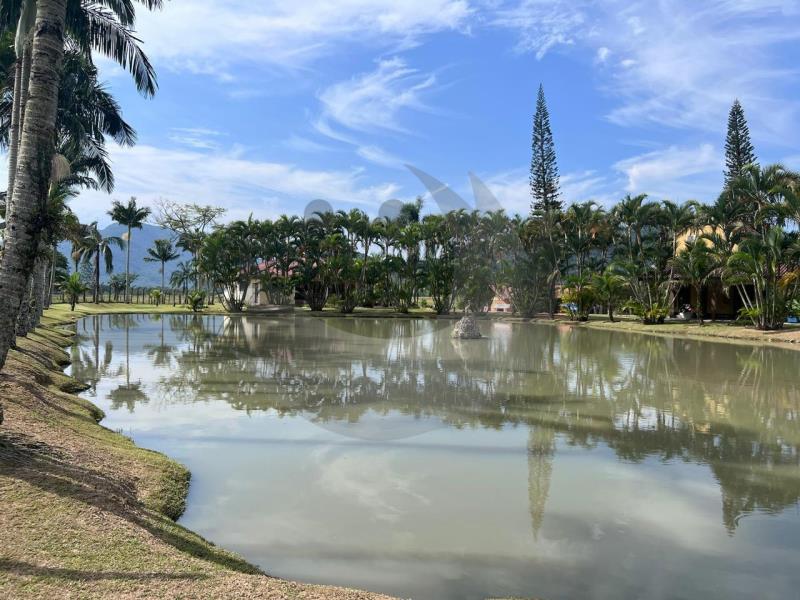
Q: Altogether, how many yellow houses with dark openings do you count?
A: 1